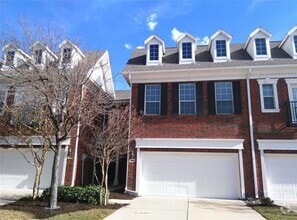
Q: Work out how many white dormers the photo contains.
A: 8